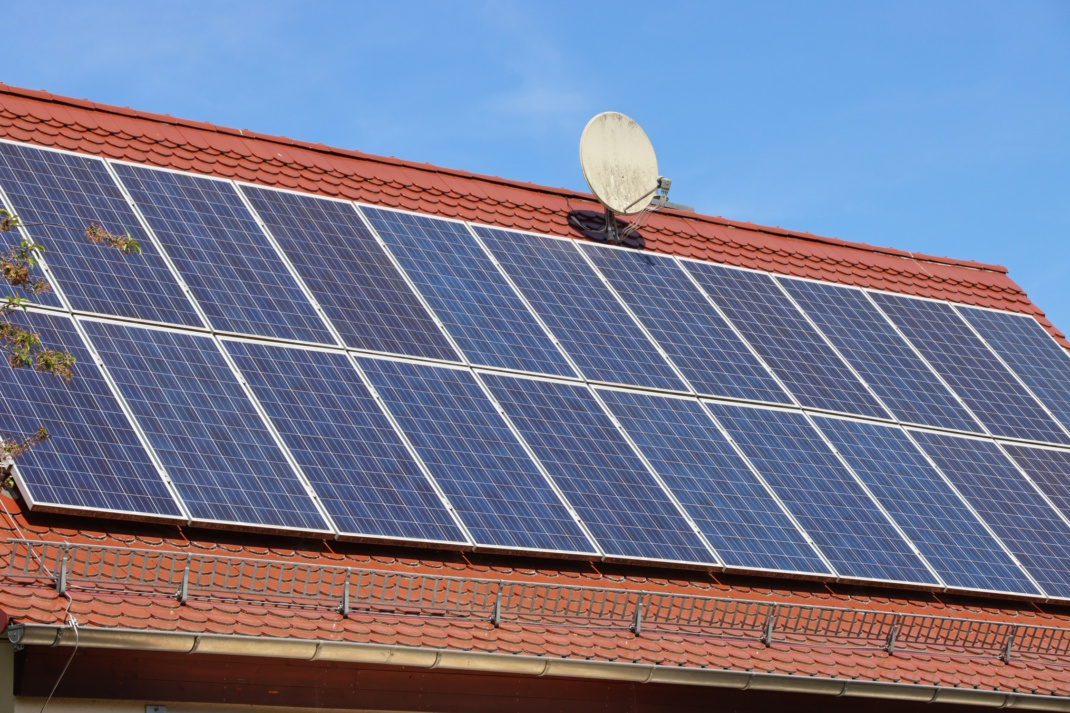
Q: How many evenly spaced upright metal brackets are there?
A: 8